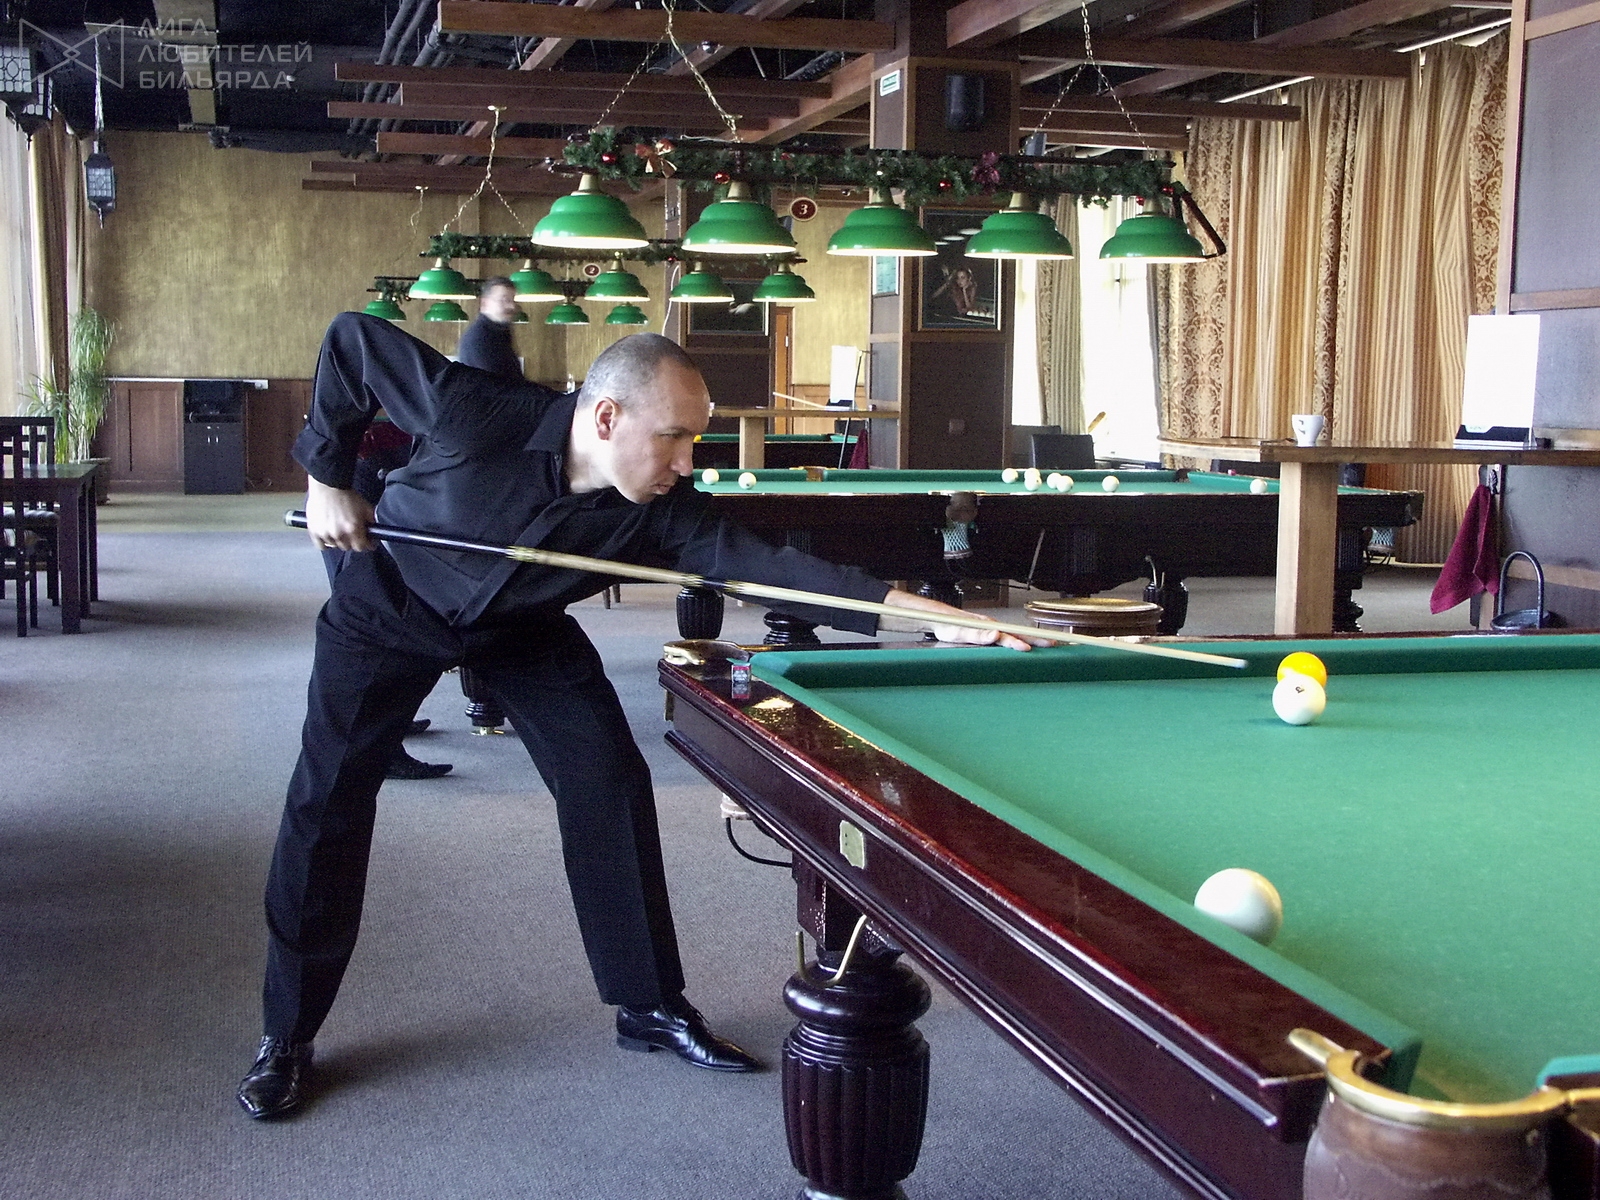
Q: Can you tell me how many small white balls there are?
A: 11